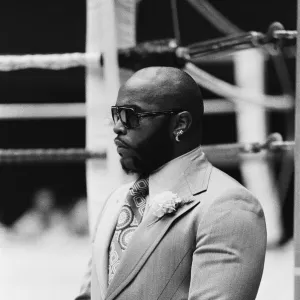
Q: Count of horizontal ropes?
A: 3